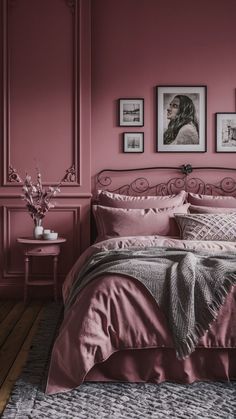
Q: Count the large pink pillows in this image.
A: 4